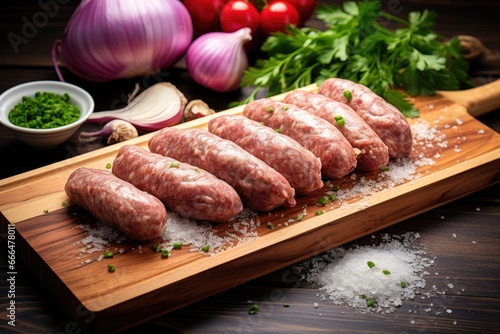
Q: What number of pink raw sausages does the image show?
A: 7